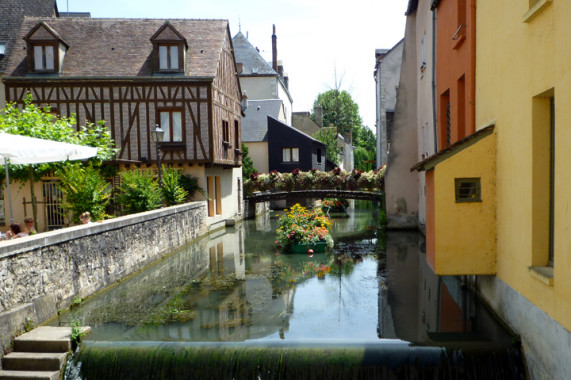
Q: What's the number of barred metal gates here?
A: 1